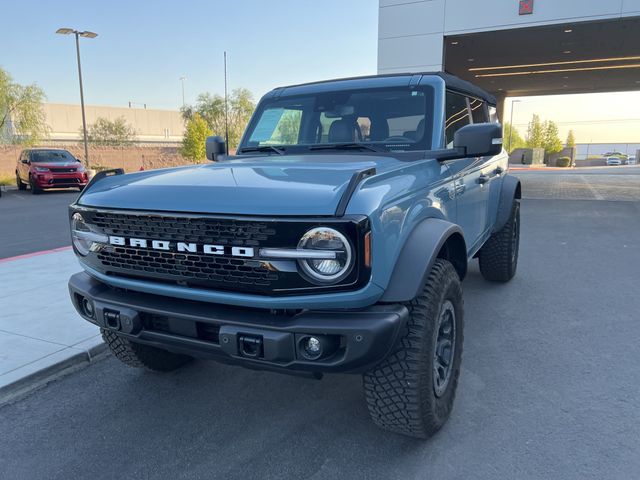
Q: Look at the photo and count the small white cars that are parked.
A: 2